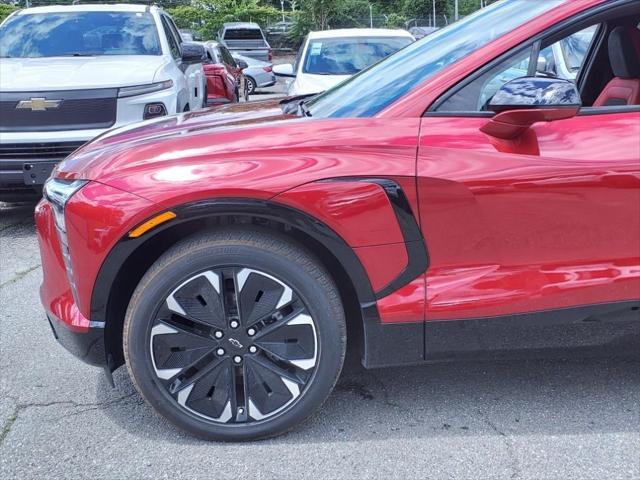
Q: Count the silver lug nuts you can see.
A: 6